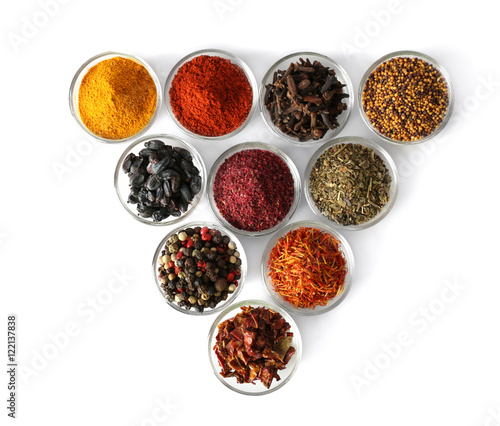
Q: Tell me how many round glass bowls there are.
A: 10